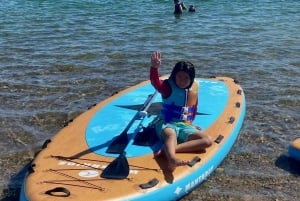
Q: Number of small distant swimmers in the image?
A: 2